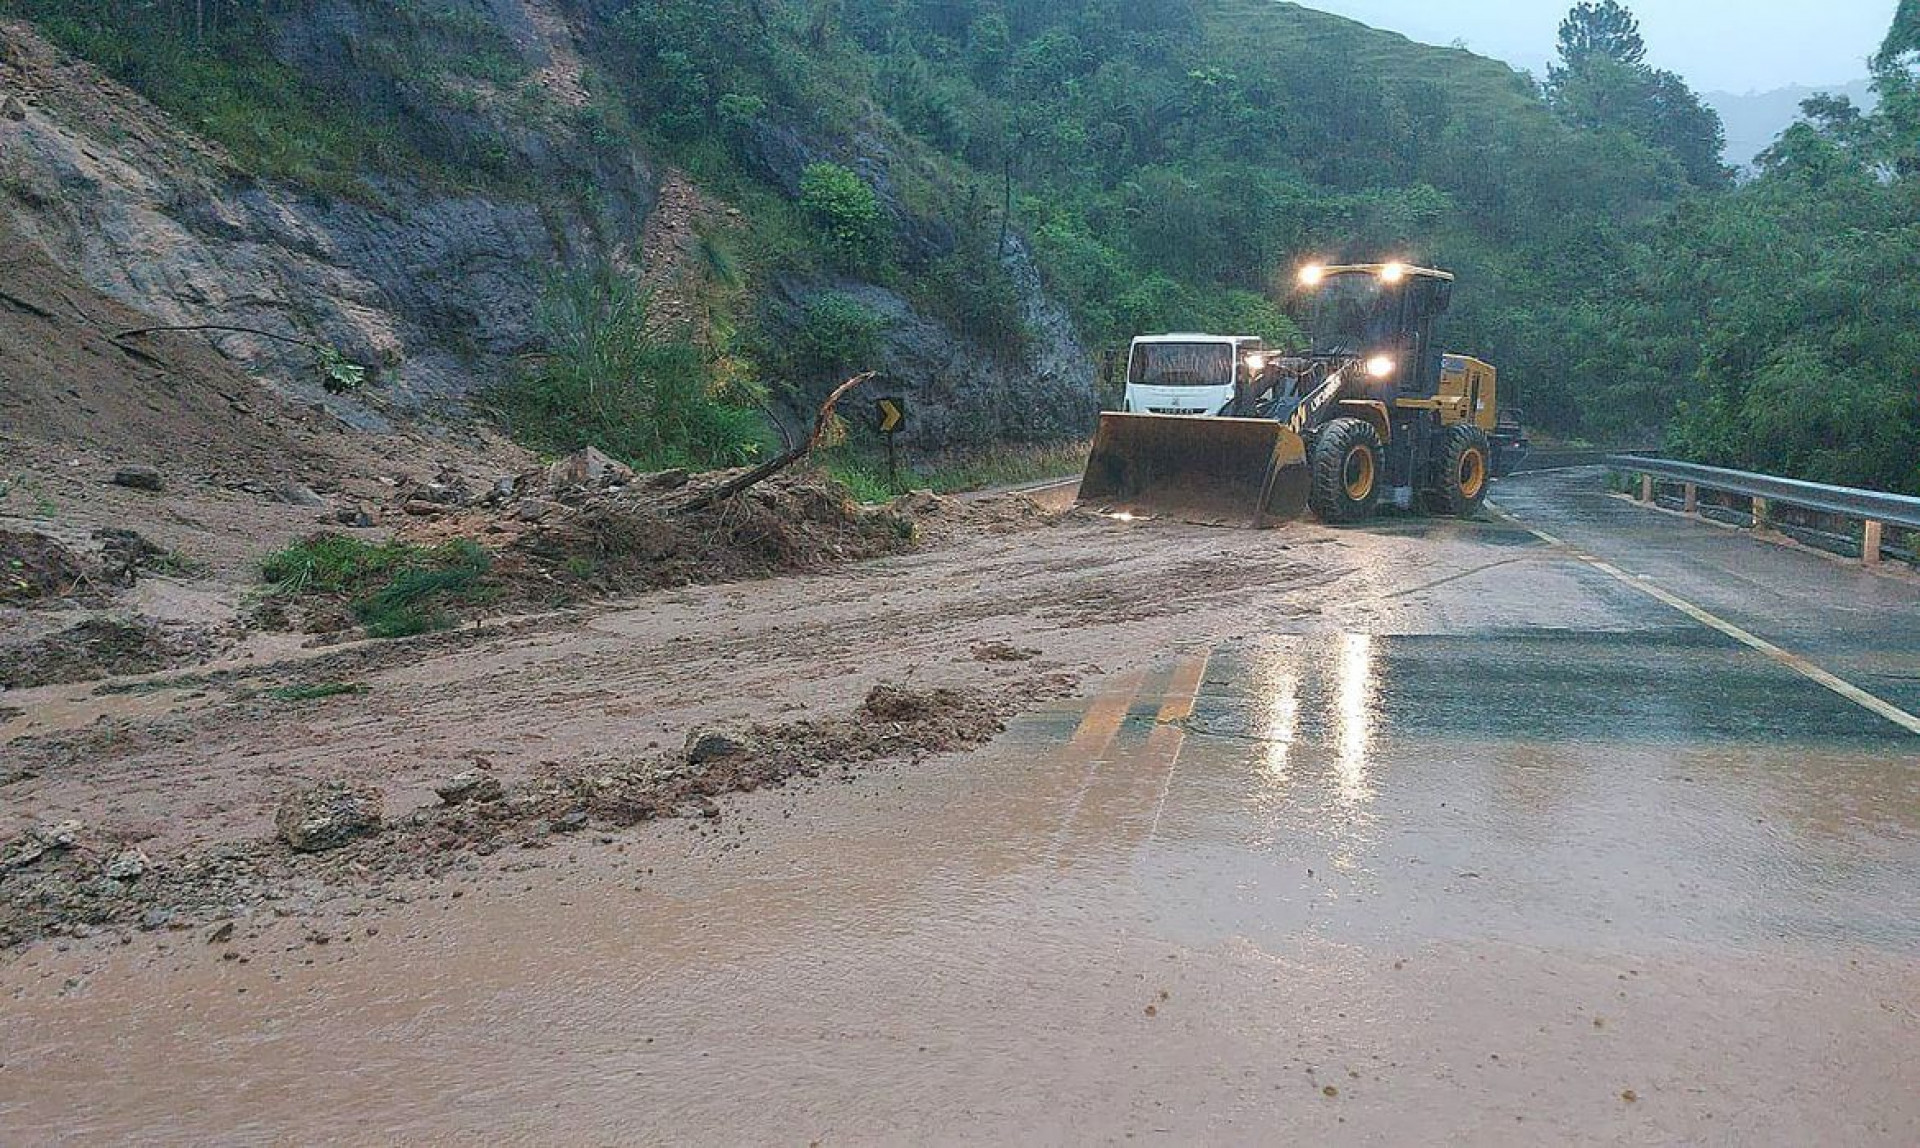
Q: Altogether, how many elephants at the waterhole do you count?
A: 0